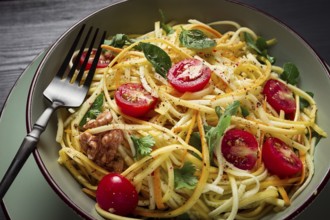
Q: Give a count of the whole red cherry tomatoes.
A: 1